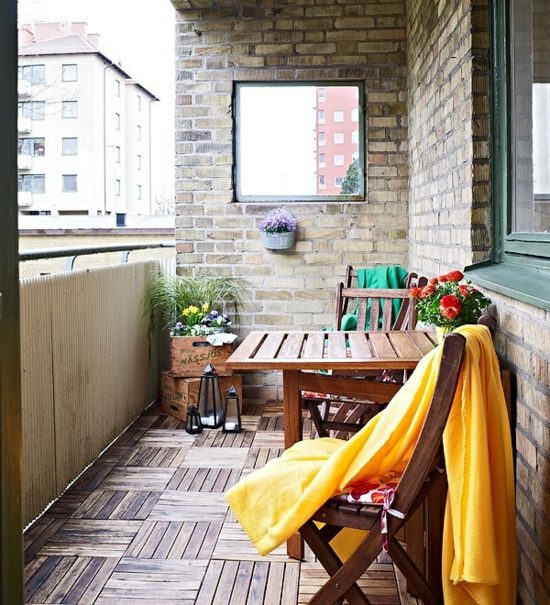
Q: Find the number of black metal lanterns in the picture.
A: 3